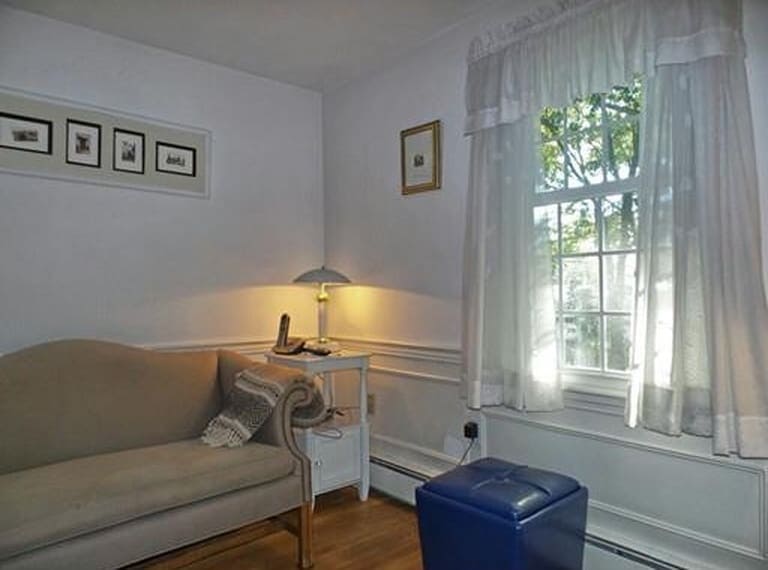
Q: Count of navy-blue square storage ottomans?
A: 1